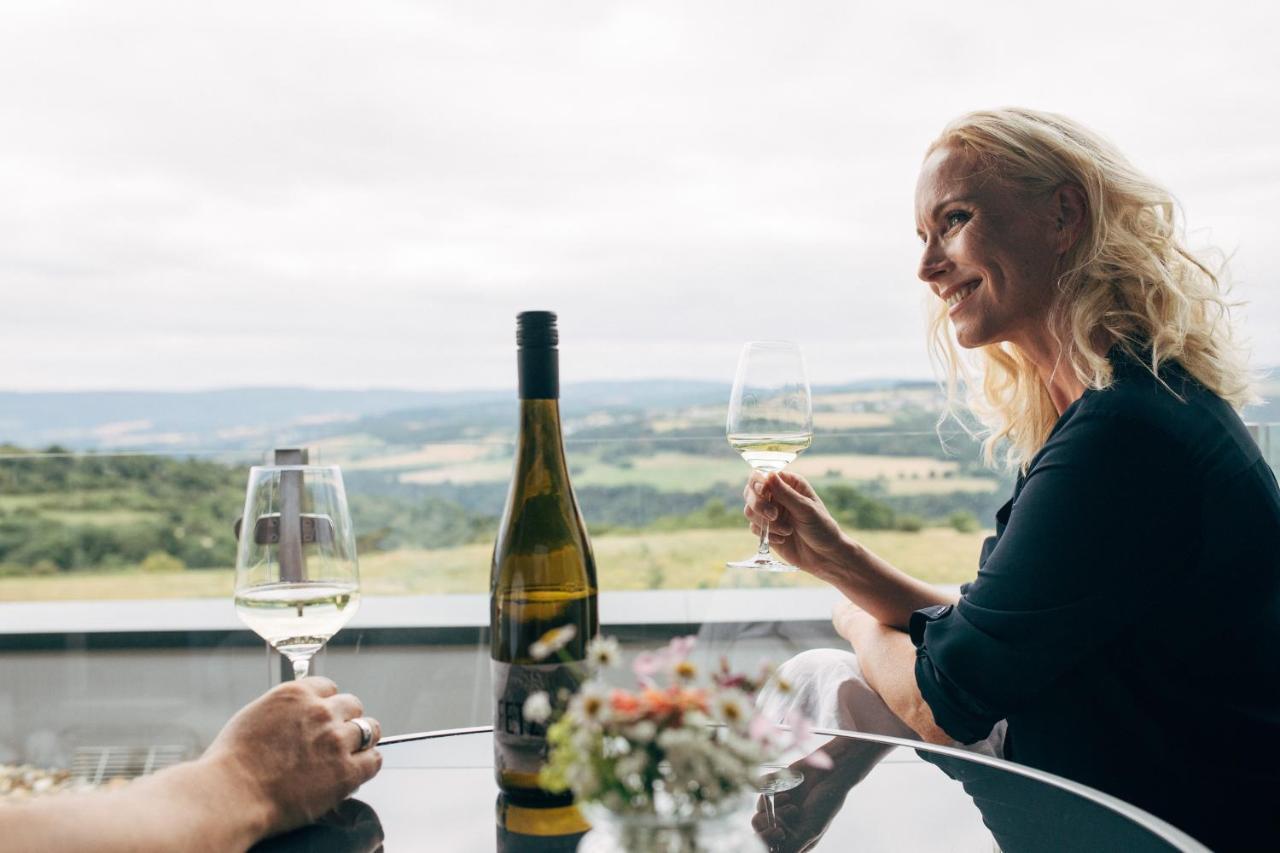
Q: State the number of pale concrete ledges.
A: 1